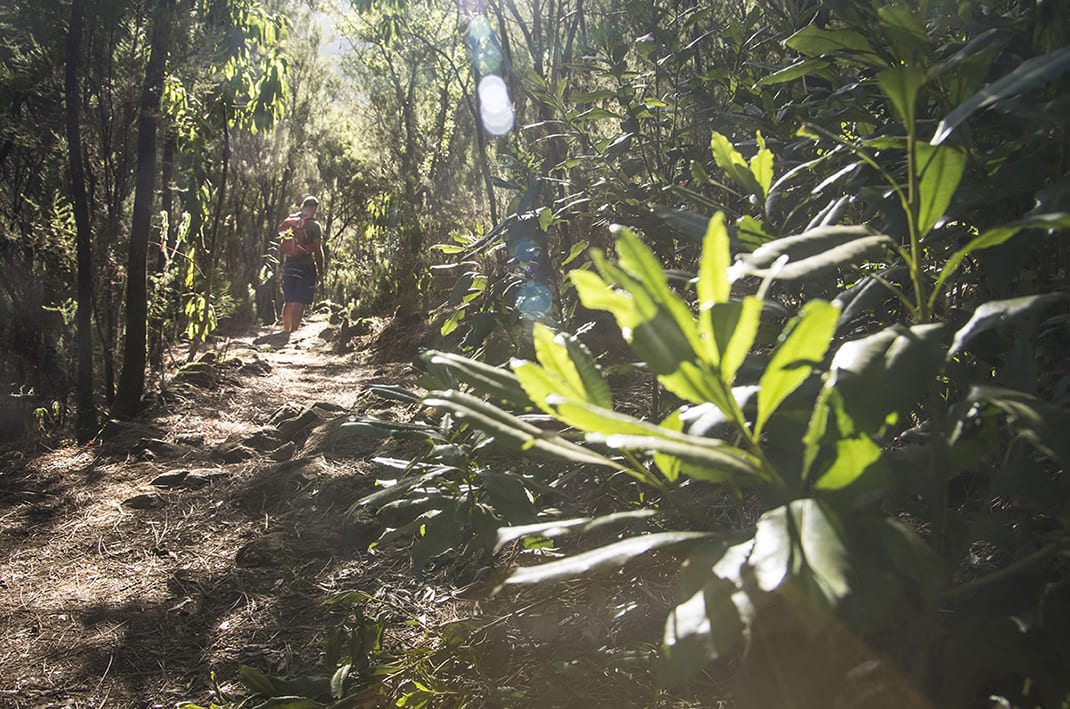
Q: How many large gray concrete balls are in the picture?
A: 0